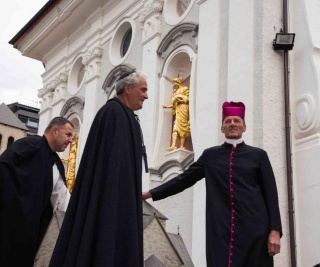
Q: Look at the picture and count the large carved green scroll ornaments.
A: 0